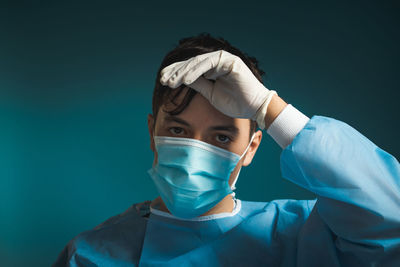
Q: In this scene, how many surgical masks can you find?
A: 1